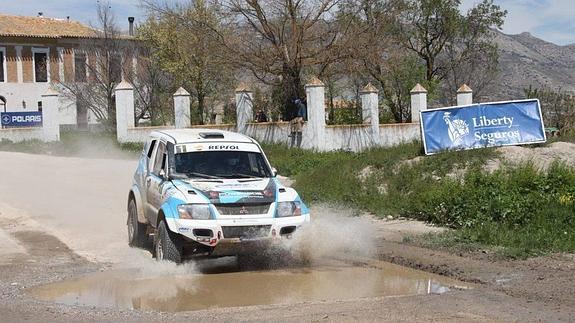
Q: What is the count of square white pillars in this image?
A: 8